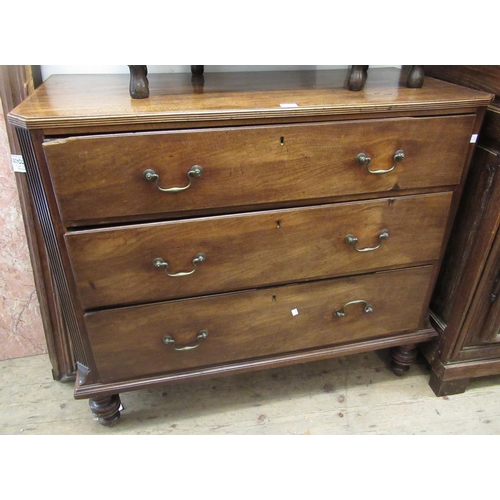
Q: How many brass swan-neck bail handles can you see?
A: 6